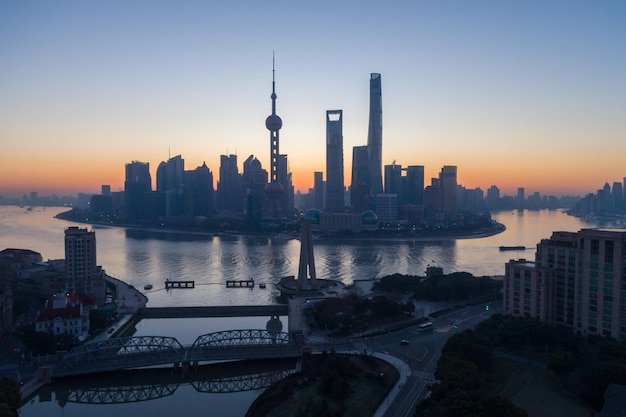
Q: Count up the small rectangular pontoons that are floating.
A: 2